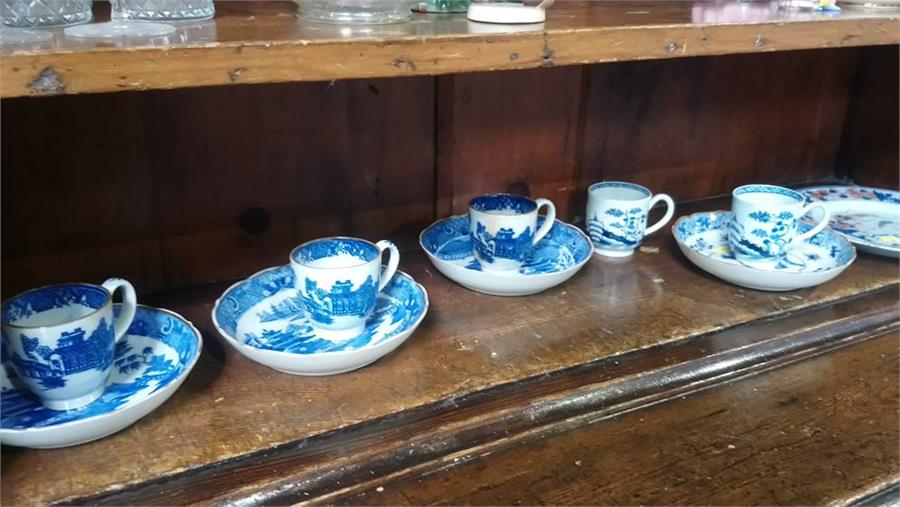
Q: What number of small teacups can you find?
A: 5